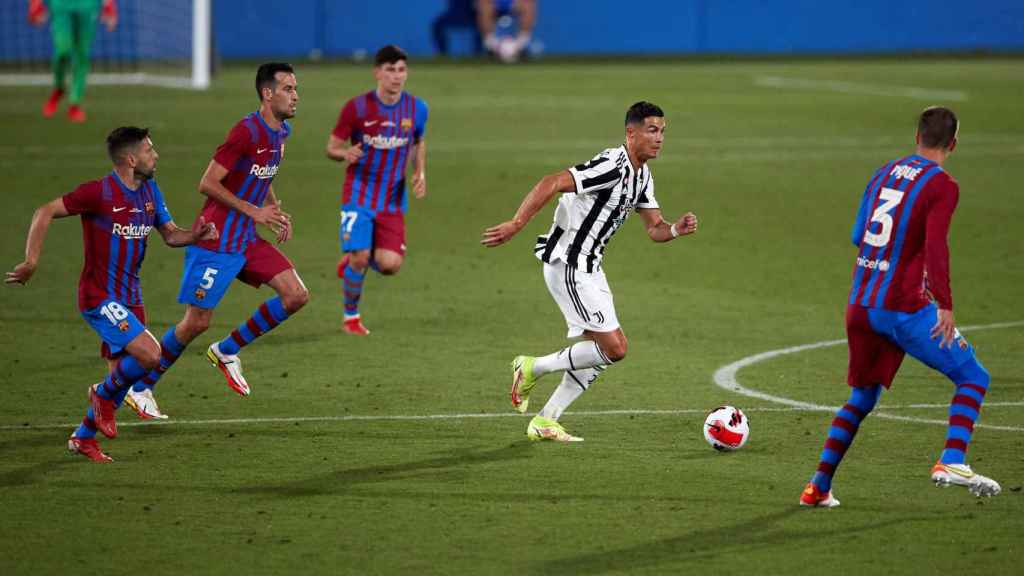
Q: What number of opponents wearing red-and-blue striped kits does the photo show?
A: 4